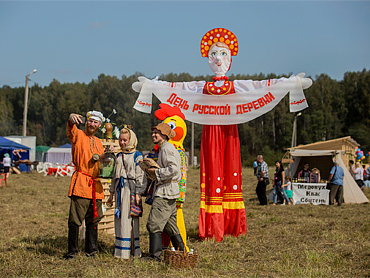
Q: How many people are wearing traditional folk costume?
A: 3